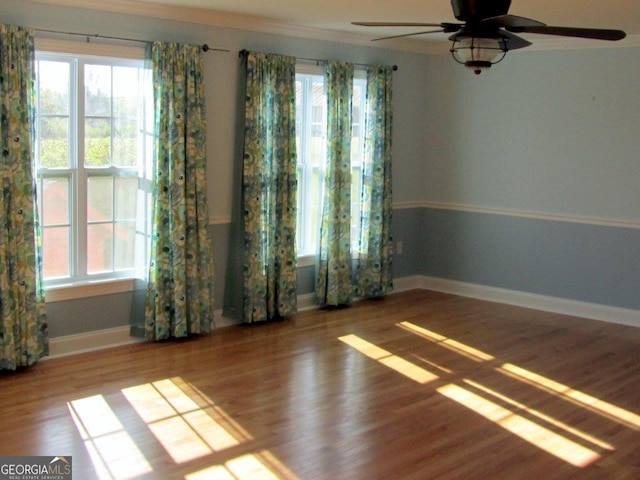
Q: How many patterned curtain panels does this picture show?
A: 5